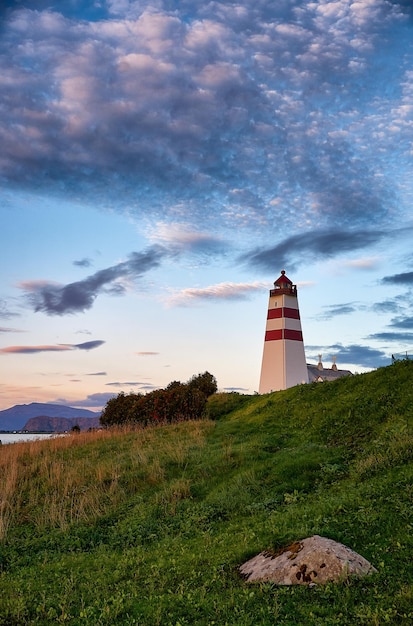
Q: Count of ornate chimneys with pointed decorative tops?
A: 2